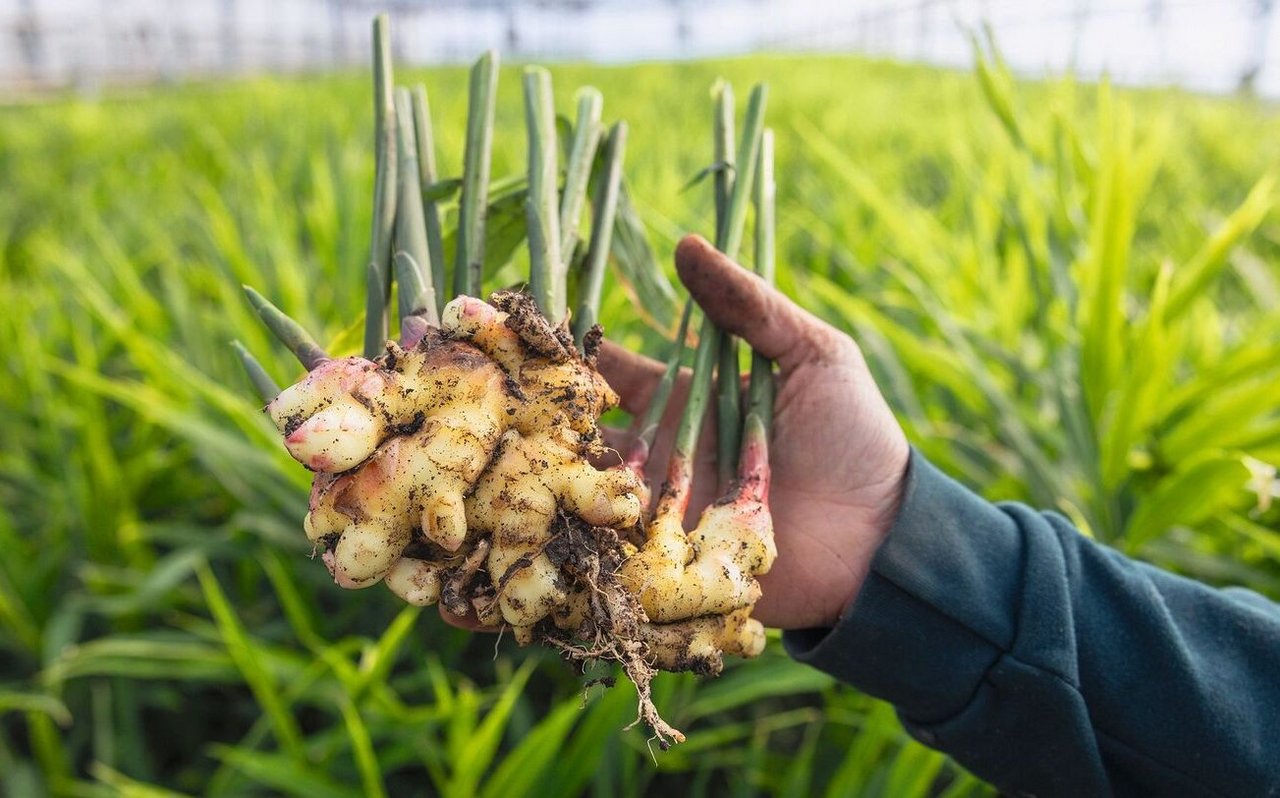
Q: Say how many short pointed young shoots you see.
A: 2